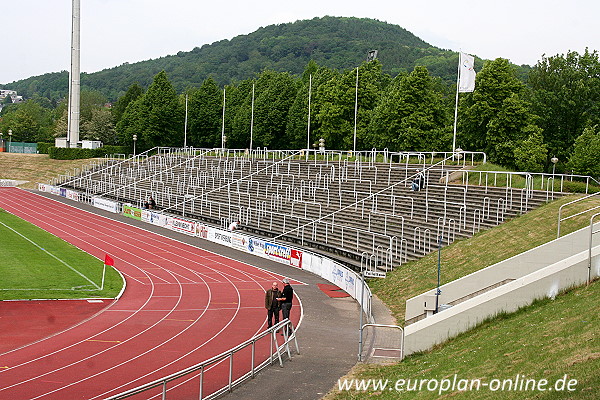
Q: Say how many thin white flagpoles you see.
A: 6